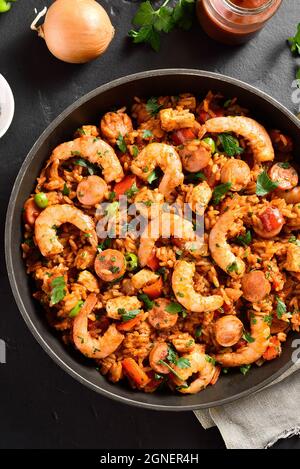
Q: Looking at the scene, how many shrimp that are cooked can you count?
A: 10